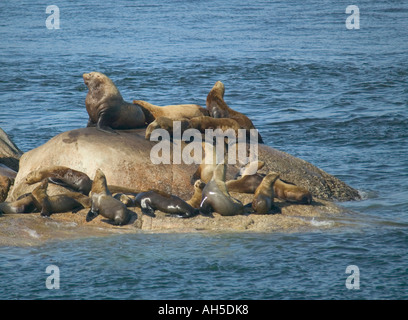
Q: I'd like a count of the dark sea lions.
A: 1